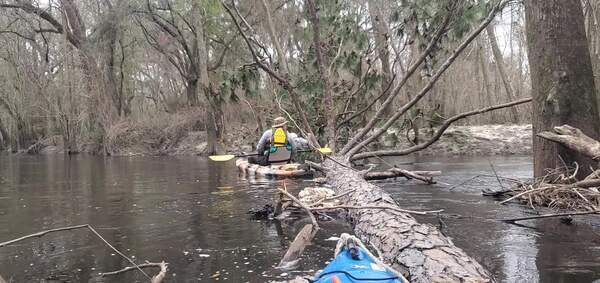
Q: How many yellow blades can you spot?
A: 2